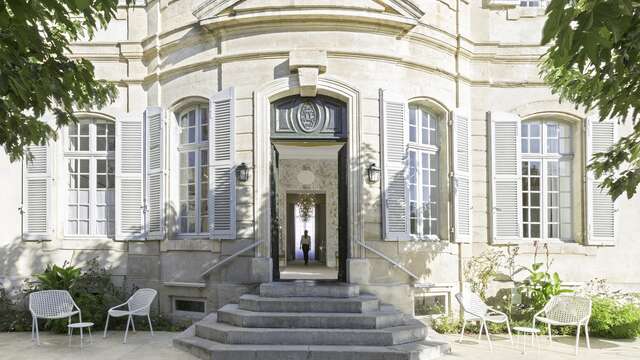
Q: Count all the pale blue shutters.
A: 8